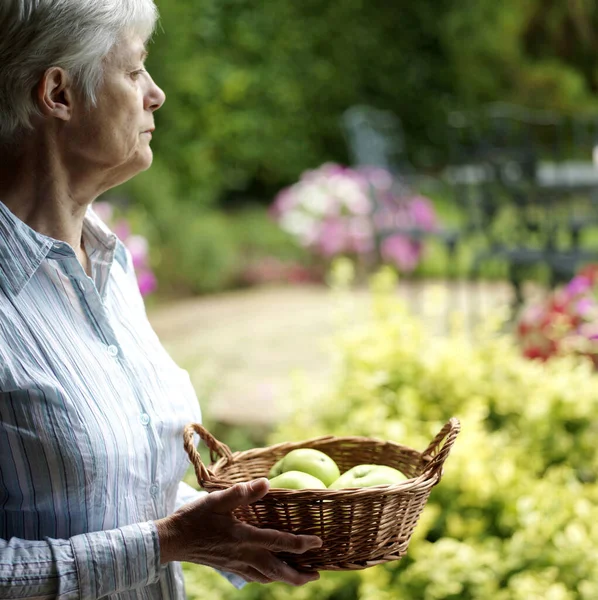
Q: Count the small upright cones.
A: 0